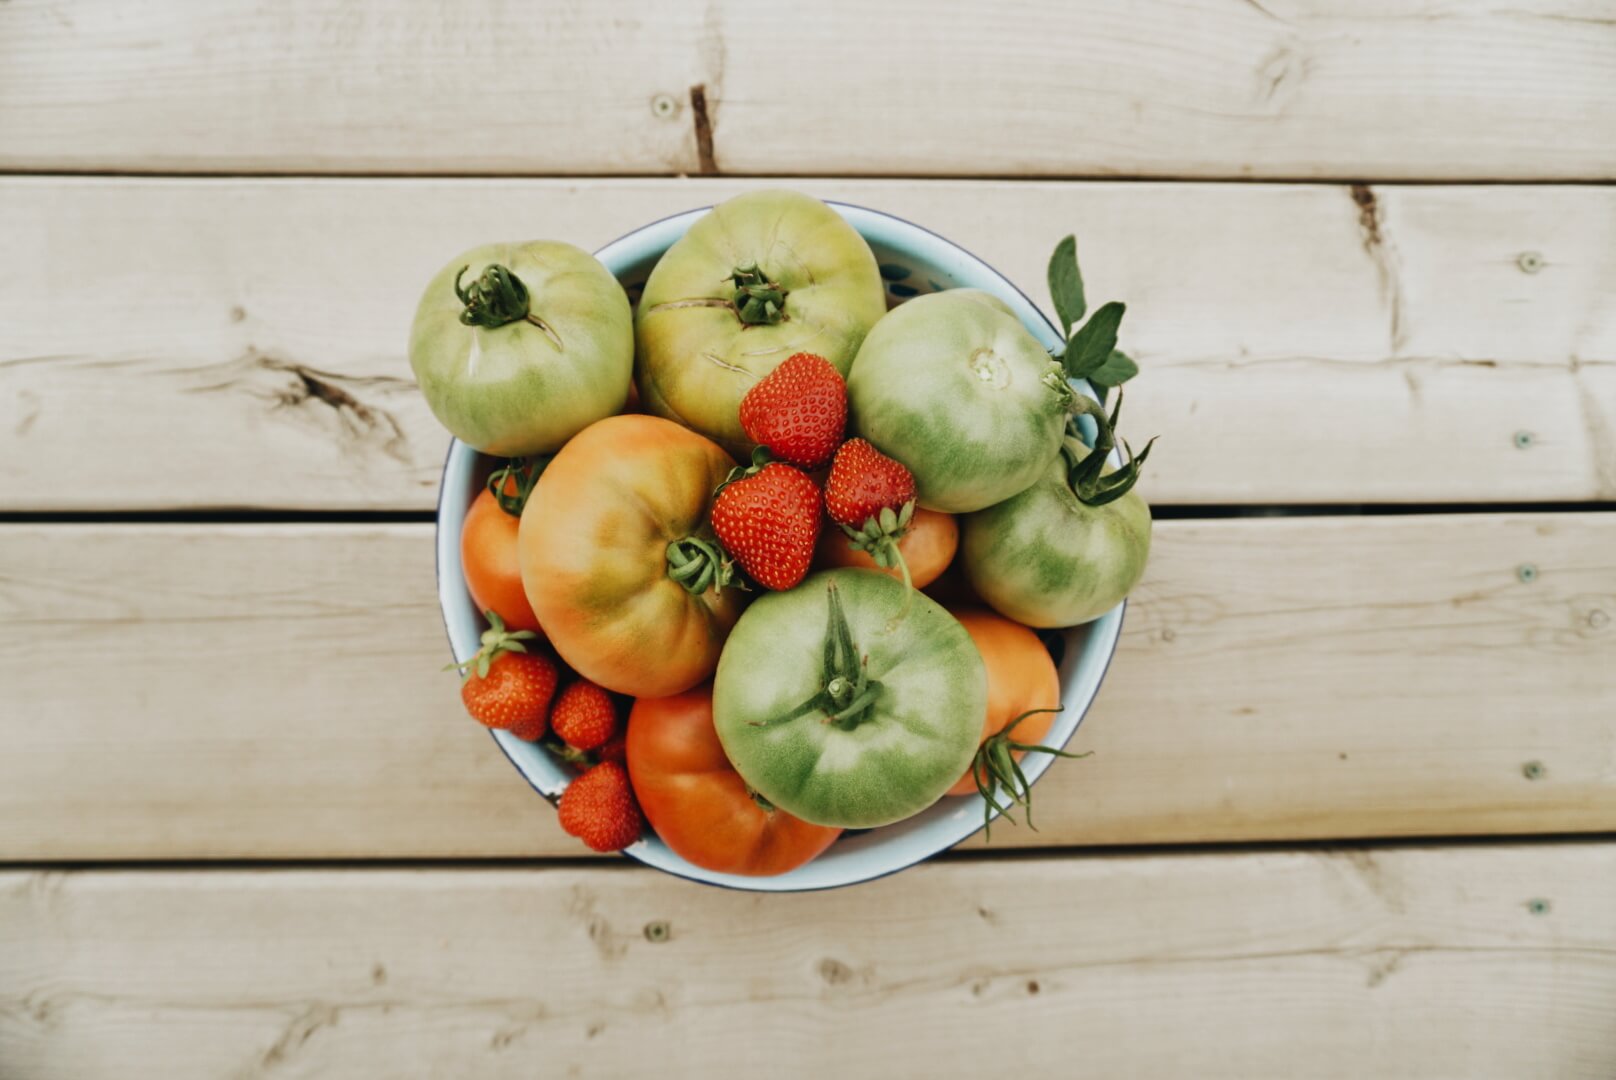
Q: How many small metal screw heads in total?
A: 7